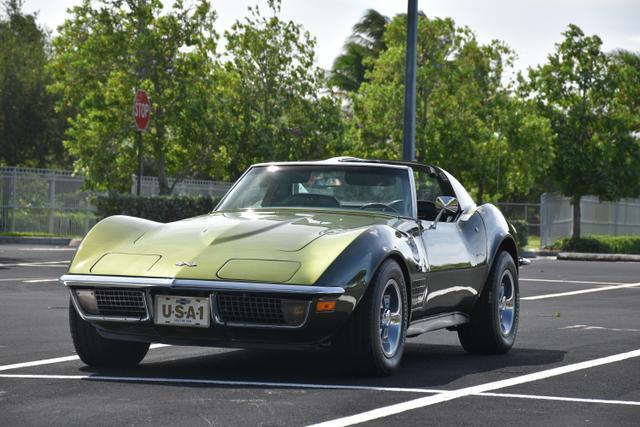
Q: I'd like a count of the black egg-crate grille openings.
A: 2